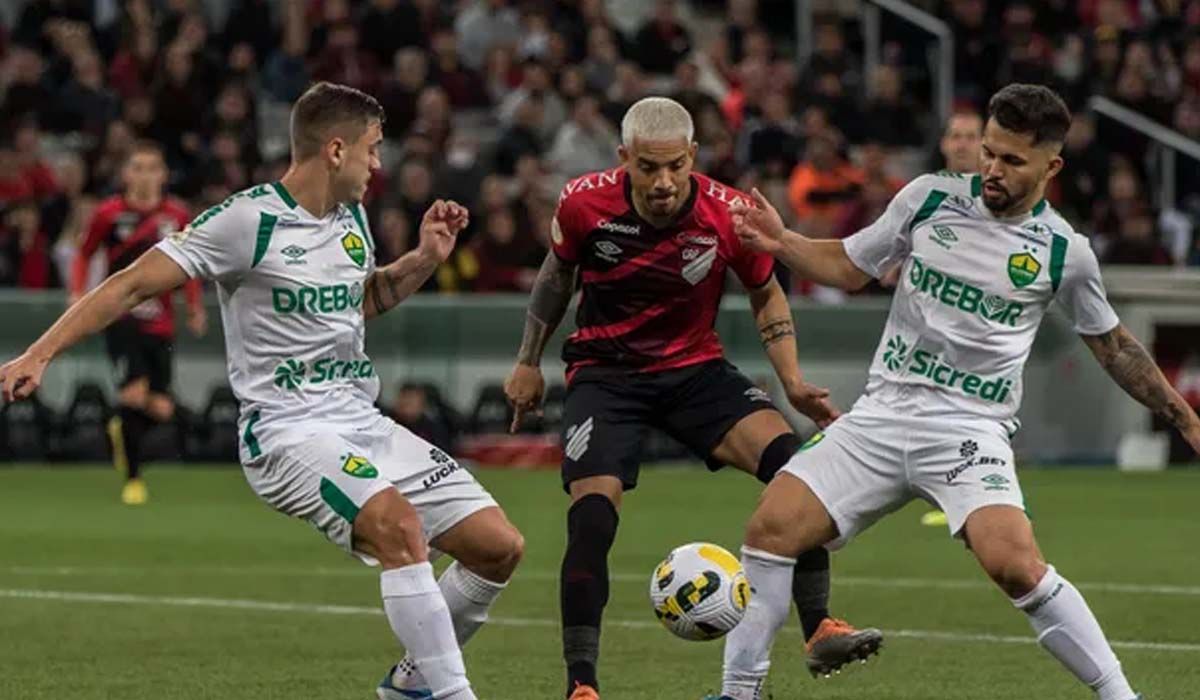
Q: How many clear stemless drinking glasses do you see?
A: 0